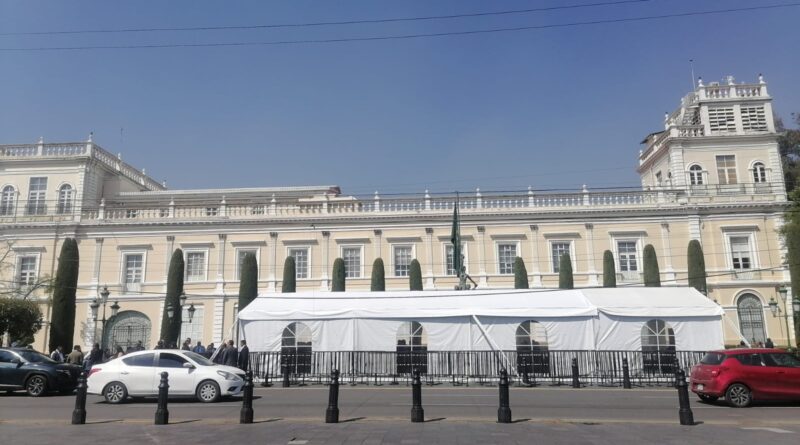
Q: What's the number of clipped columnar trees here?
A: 12